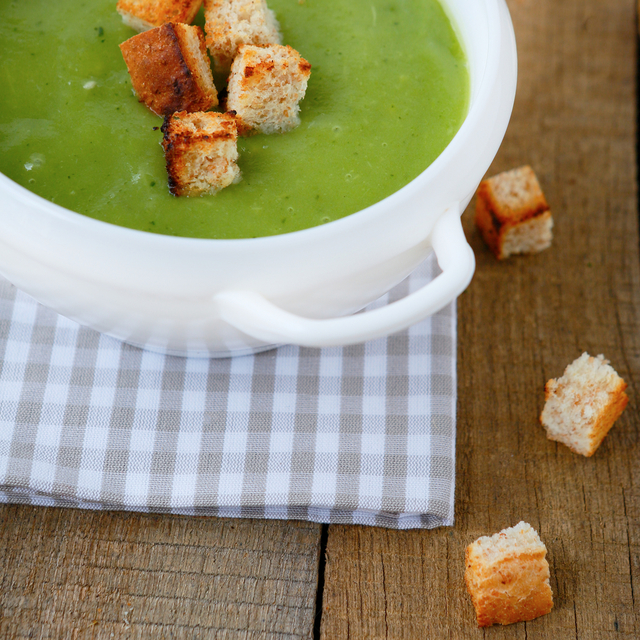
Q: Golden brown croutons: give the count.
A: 8